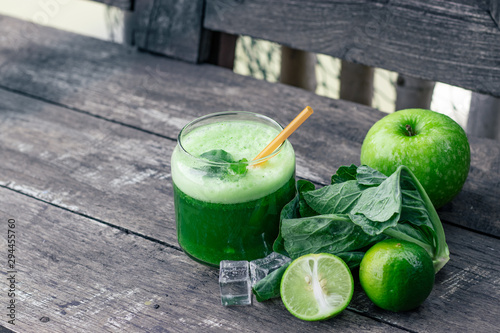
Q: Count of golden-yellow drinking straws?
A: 1